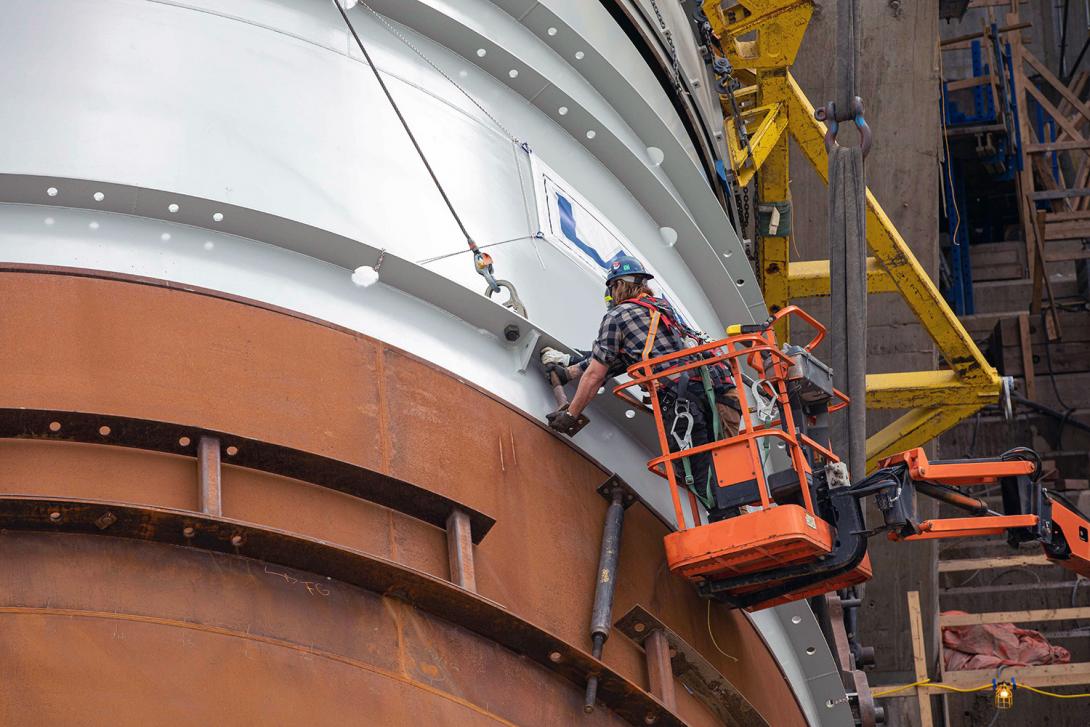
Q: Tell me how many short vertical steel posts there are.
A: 3